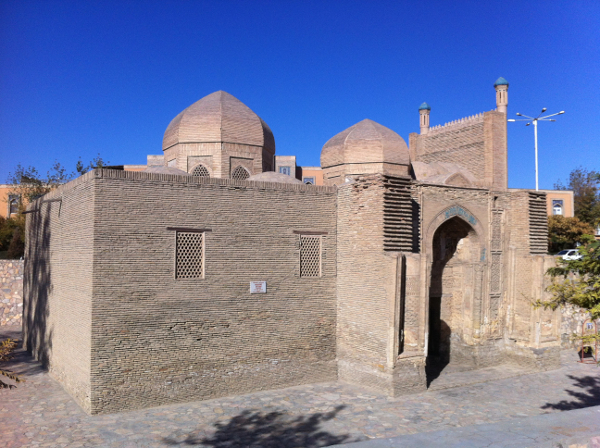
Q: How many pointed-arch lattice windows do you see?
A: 2